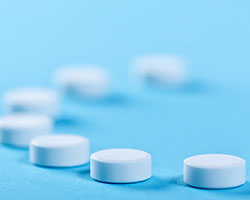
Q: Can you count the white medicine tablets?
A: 7